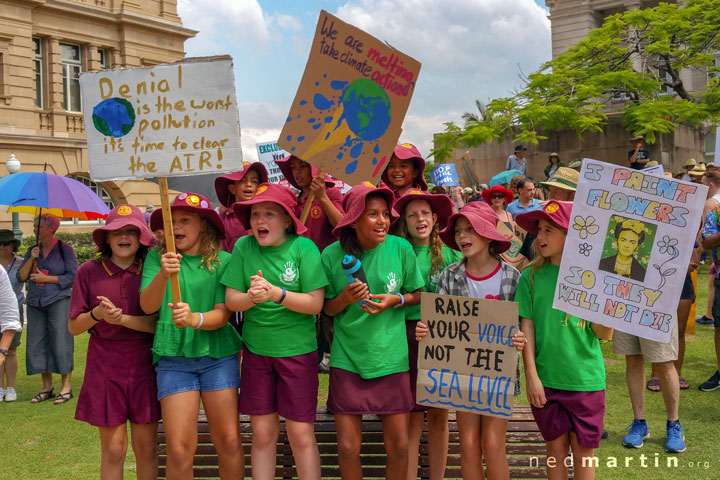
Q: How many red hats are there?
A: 11